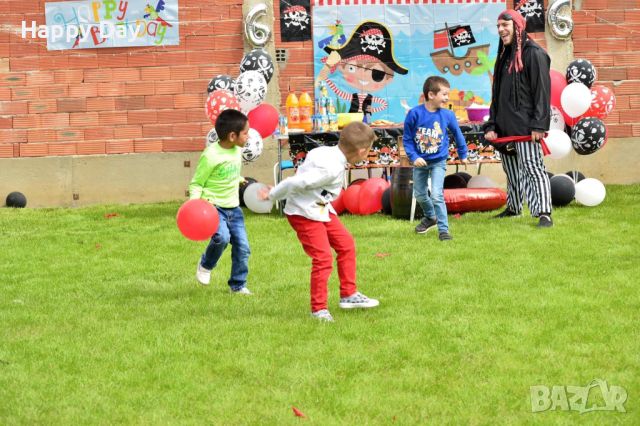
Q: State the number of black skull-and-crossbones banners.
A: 2